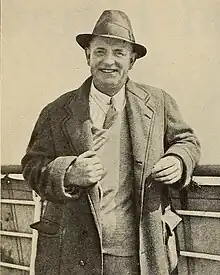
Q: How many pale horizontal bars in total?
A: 5